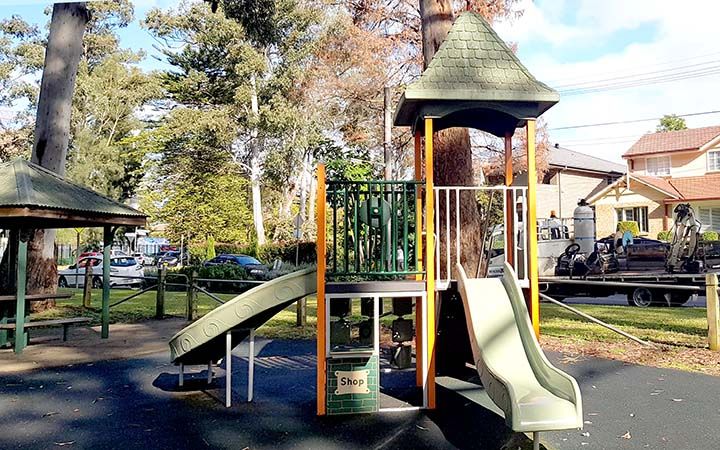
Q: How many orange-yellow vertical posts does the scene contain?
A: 5